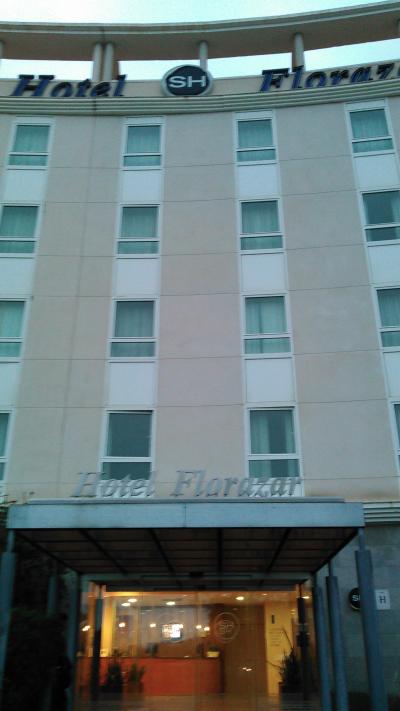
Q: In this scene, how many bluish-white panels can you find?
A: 12